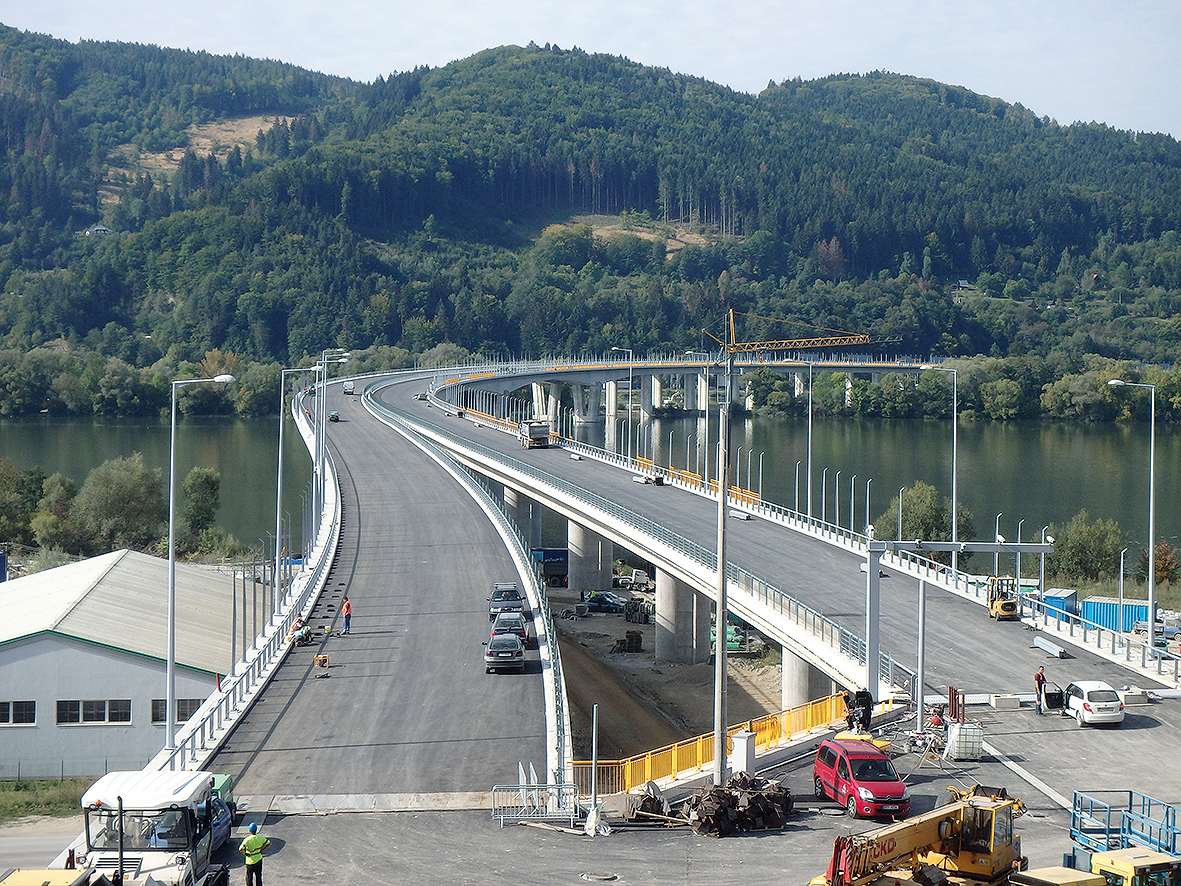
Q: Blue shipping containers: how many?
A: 2